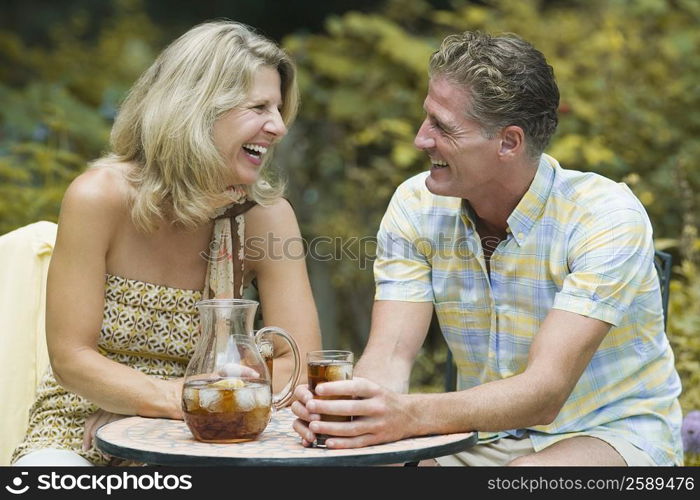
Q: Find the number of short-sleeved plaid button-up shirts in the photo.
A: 1